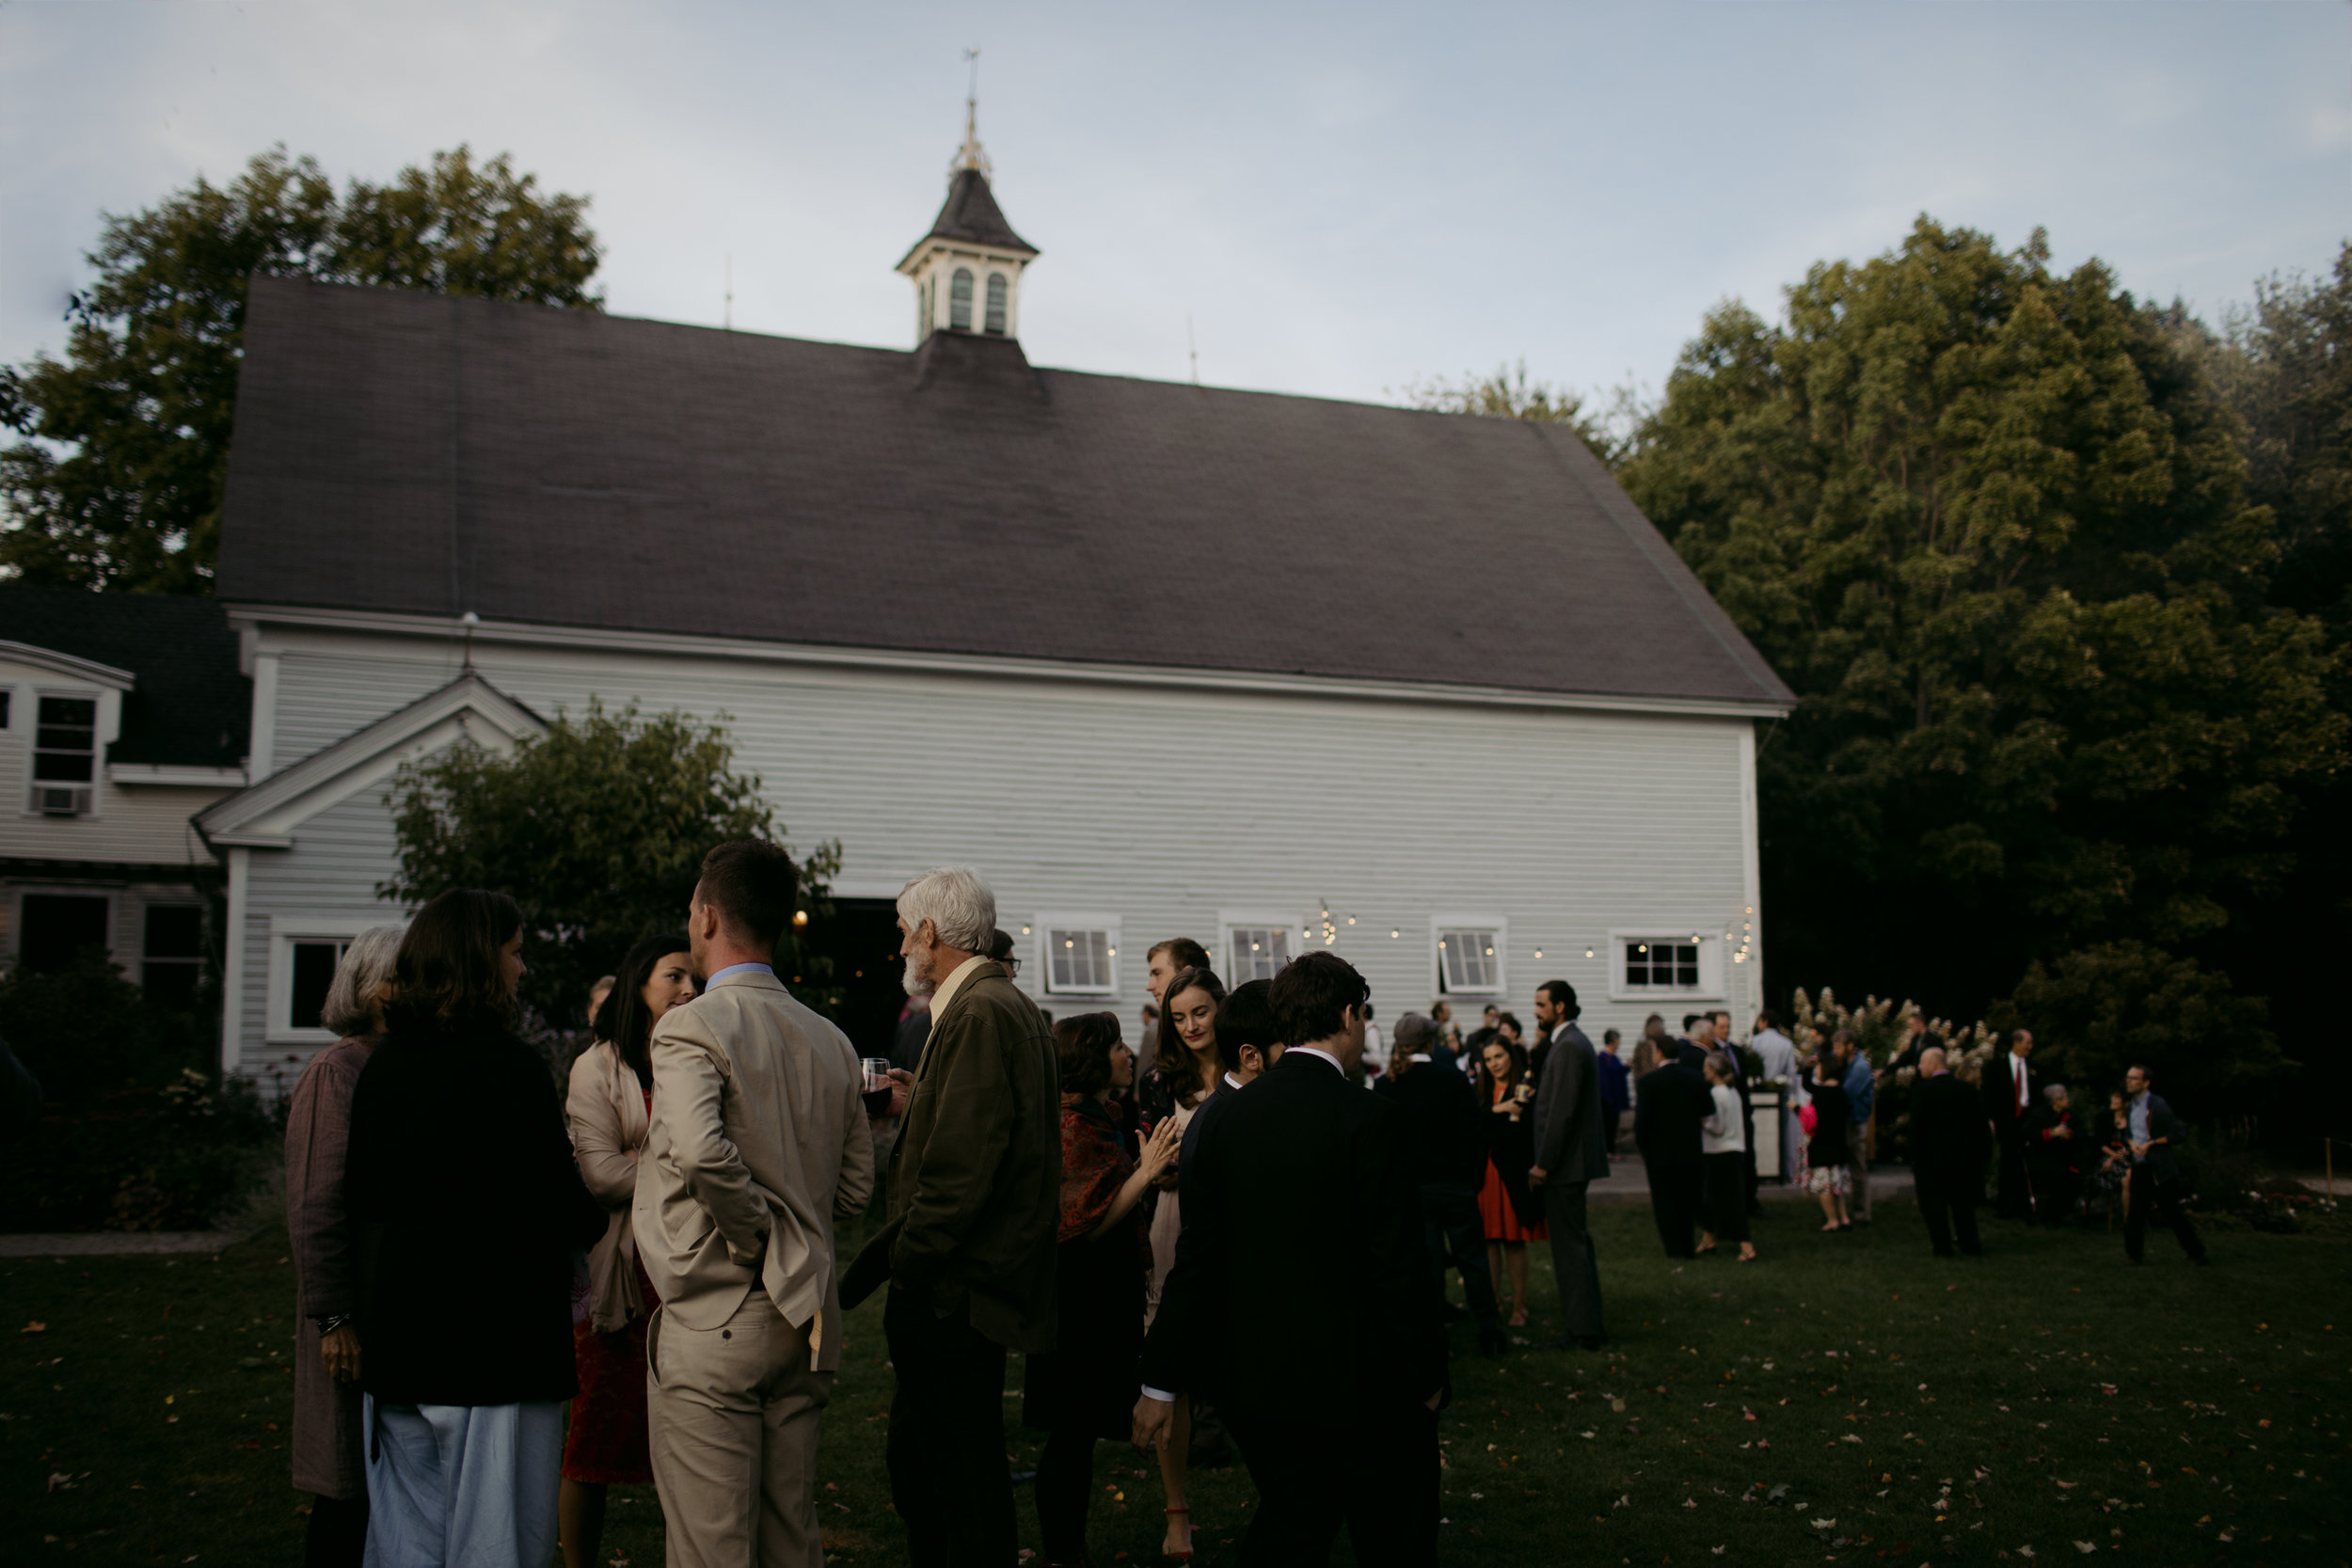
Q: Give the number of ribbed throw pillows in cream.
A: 0